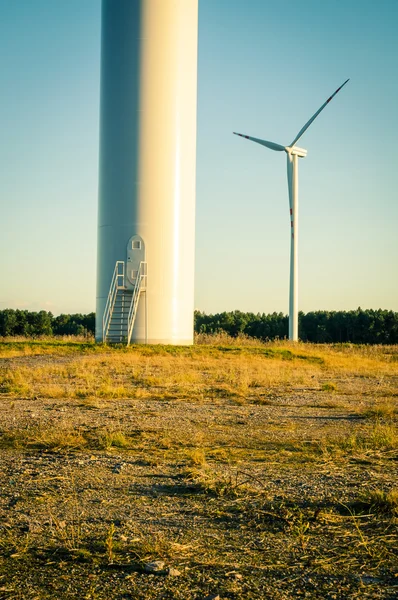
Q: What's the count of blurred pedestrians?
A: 0